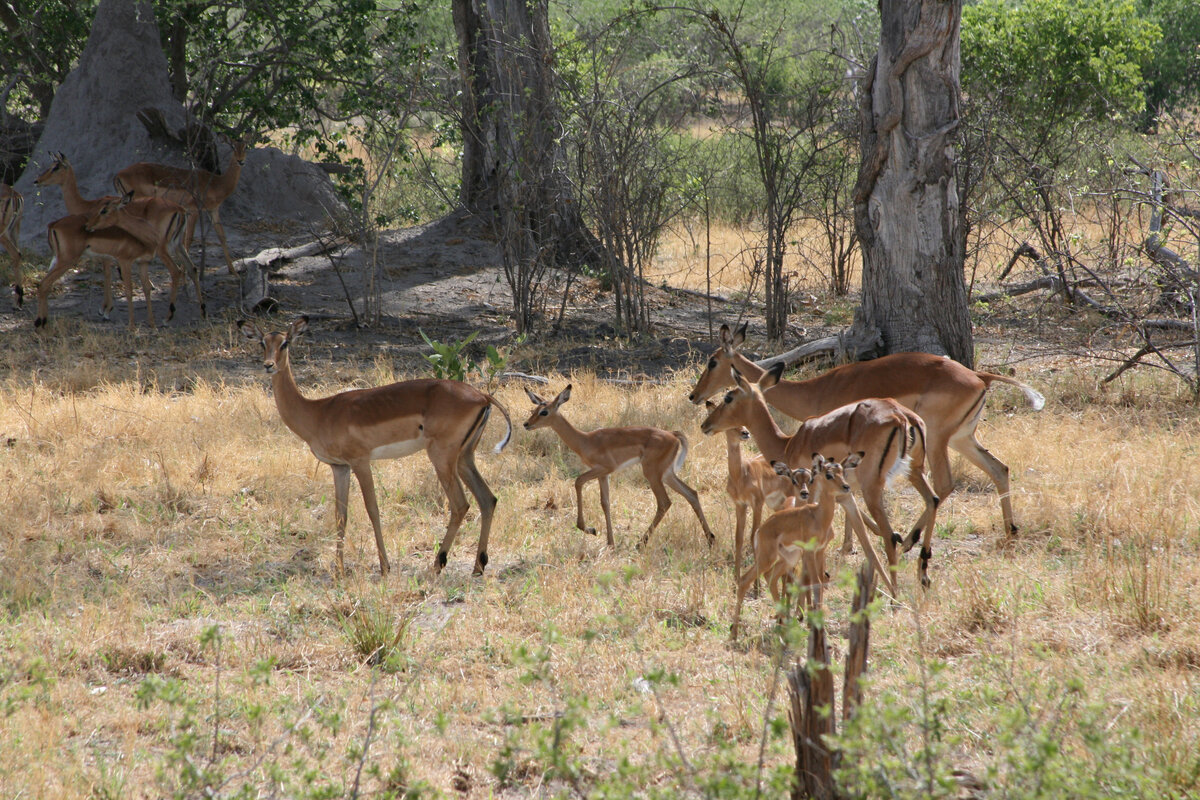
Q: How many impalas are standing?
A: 11